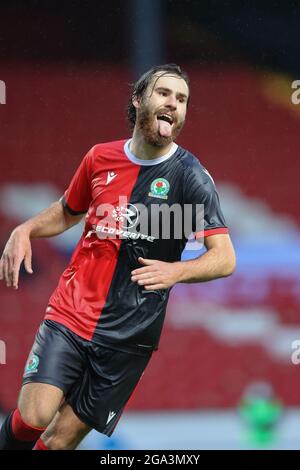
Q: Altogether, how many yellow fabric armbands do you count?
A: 0